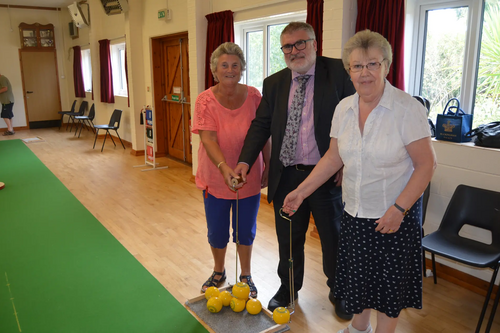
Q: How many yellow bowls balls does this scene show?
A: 7